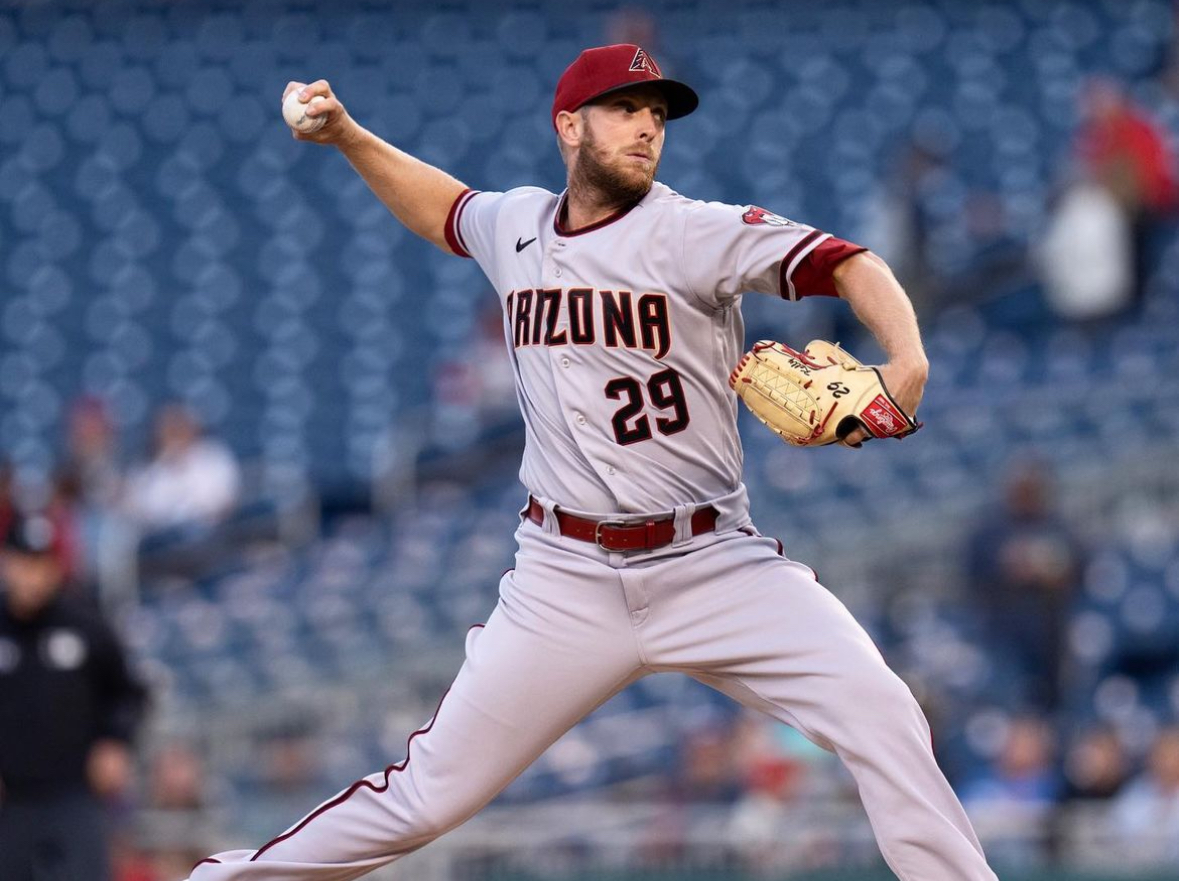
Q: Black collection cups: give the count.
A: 0